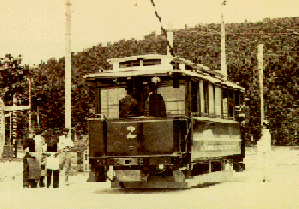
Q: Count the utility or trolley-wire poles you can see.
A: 4